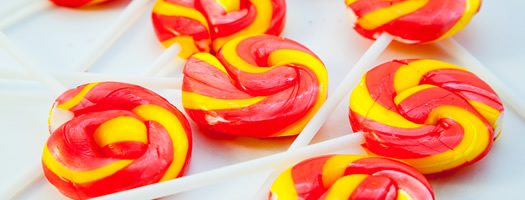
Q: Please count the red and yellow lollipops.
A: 7